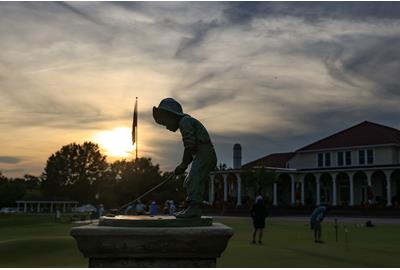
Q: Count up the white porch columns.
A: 11